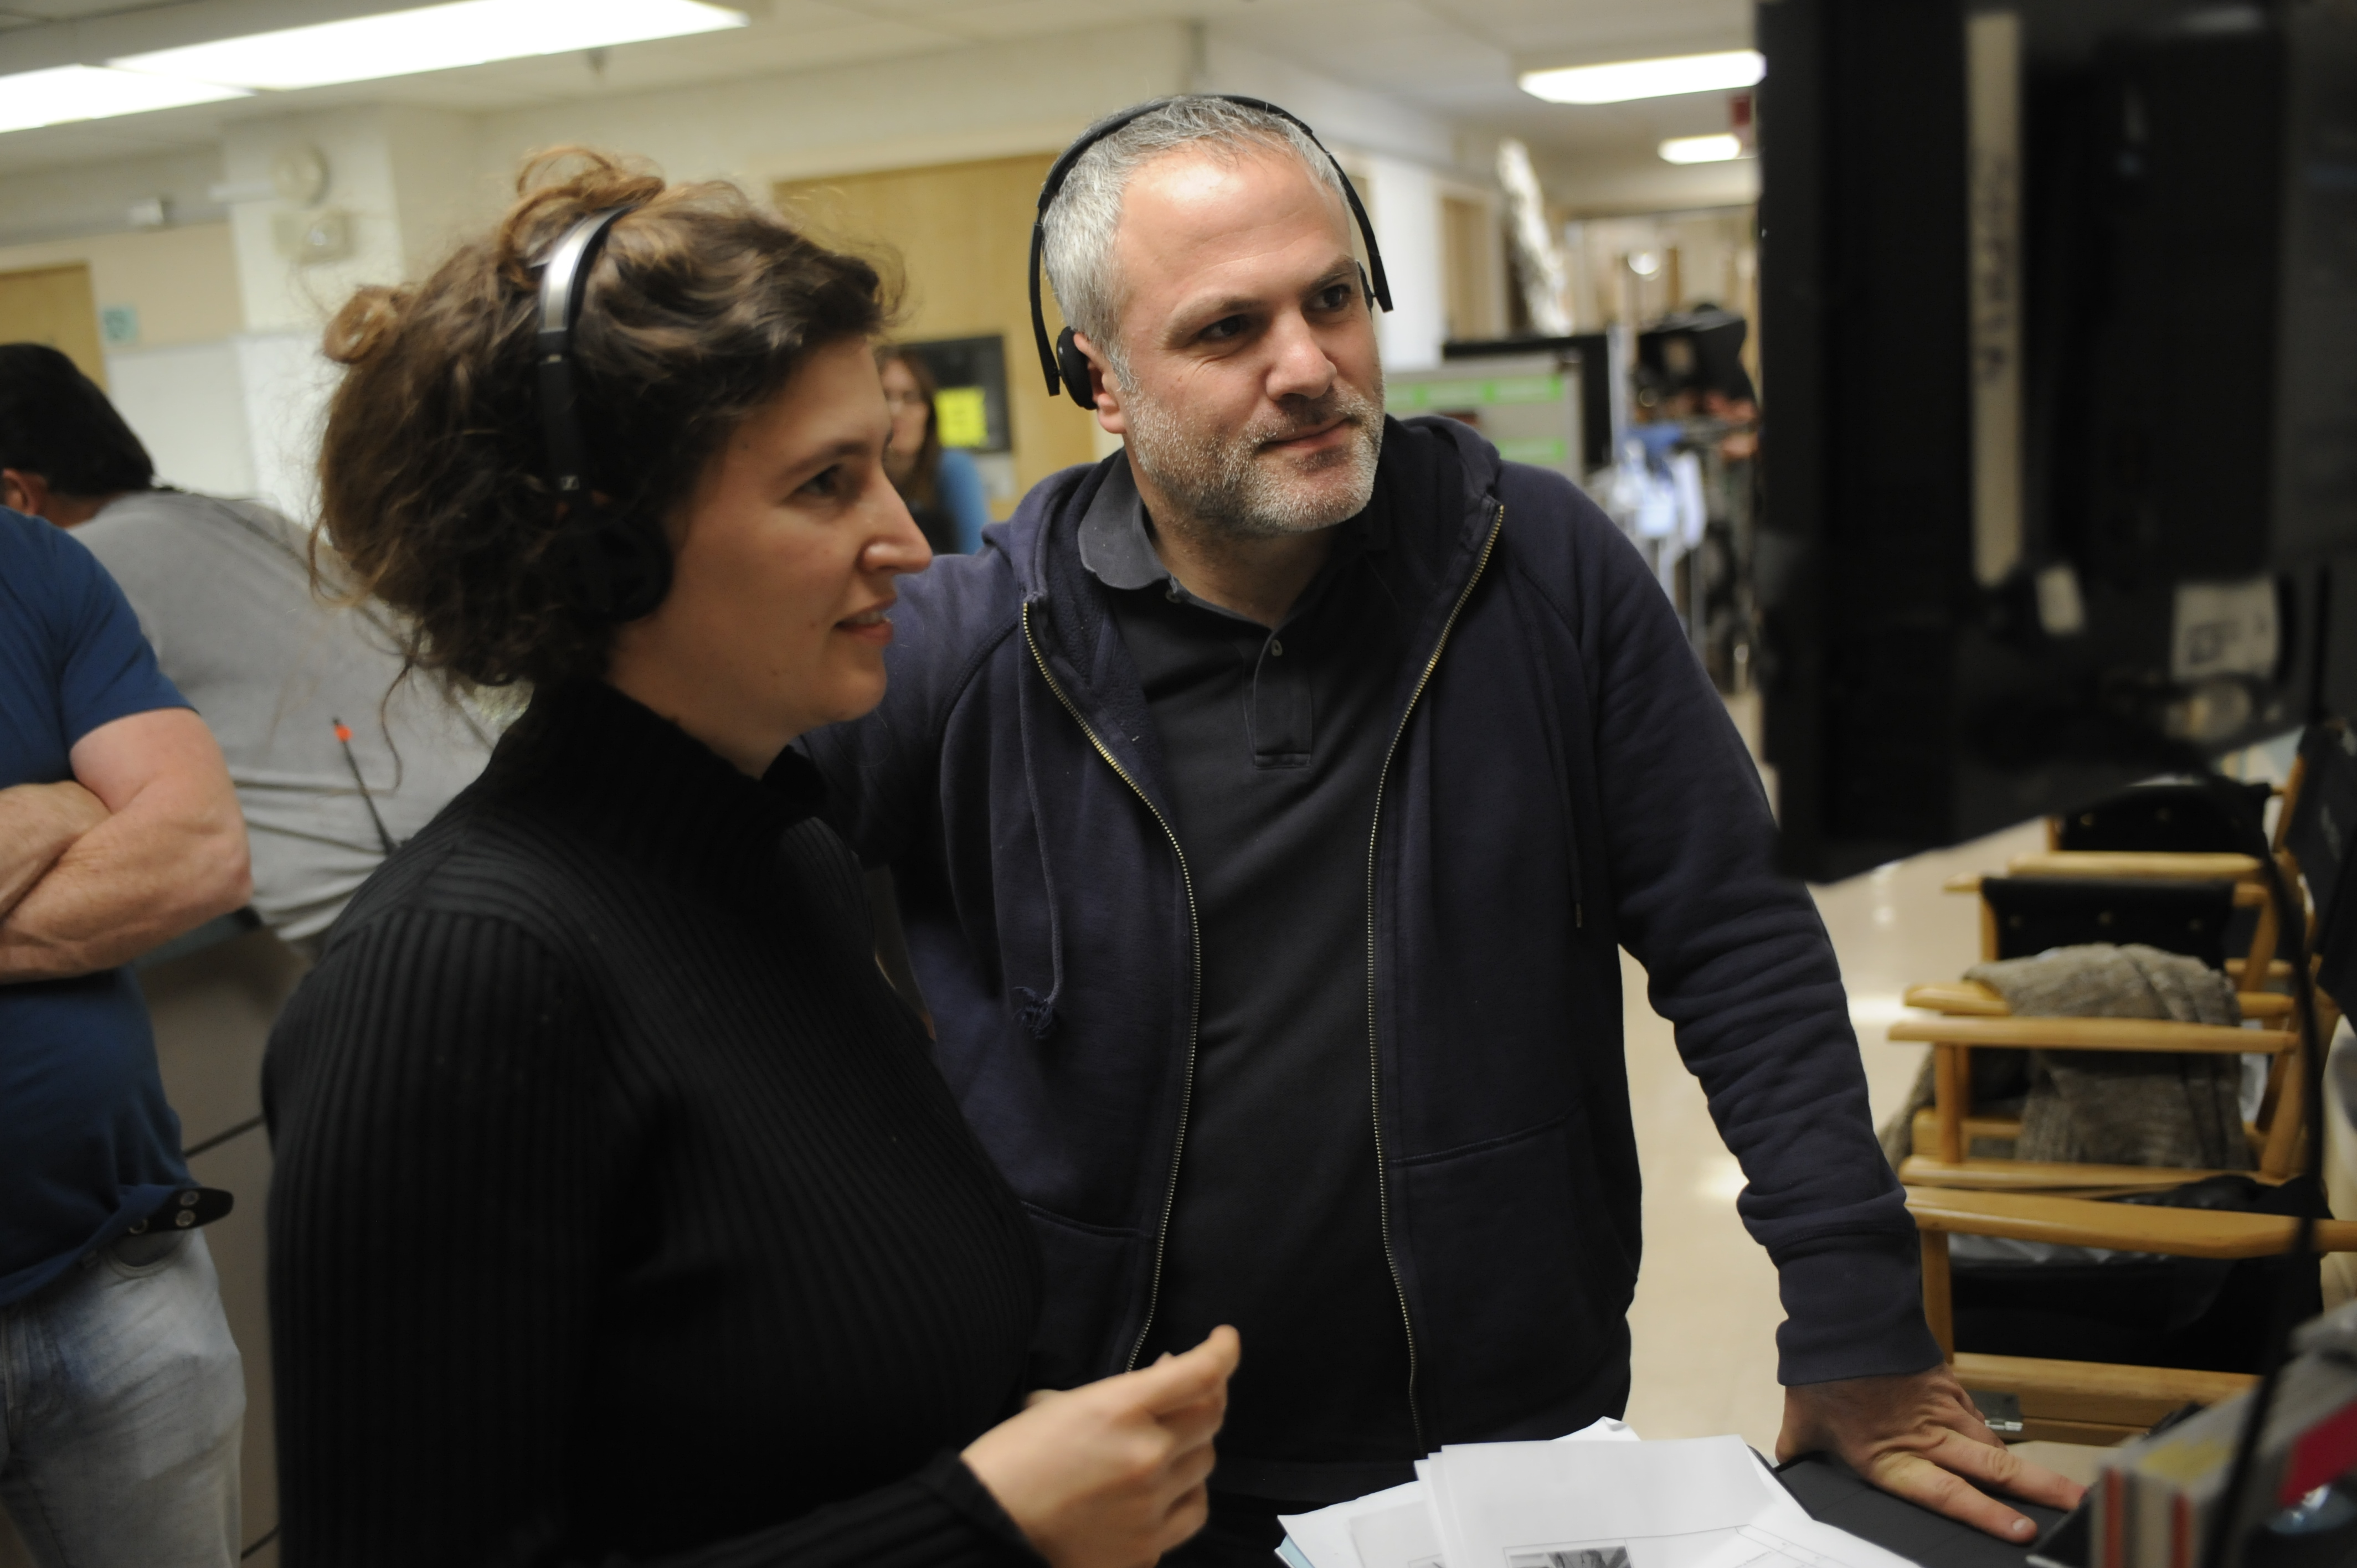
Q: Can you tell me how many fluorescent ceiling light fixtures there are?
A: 4